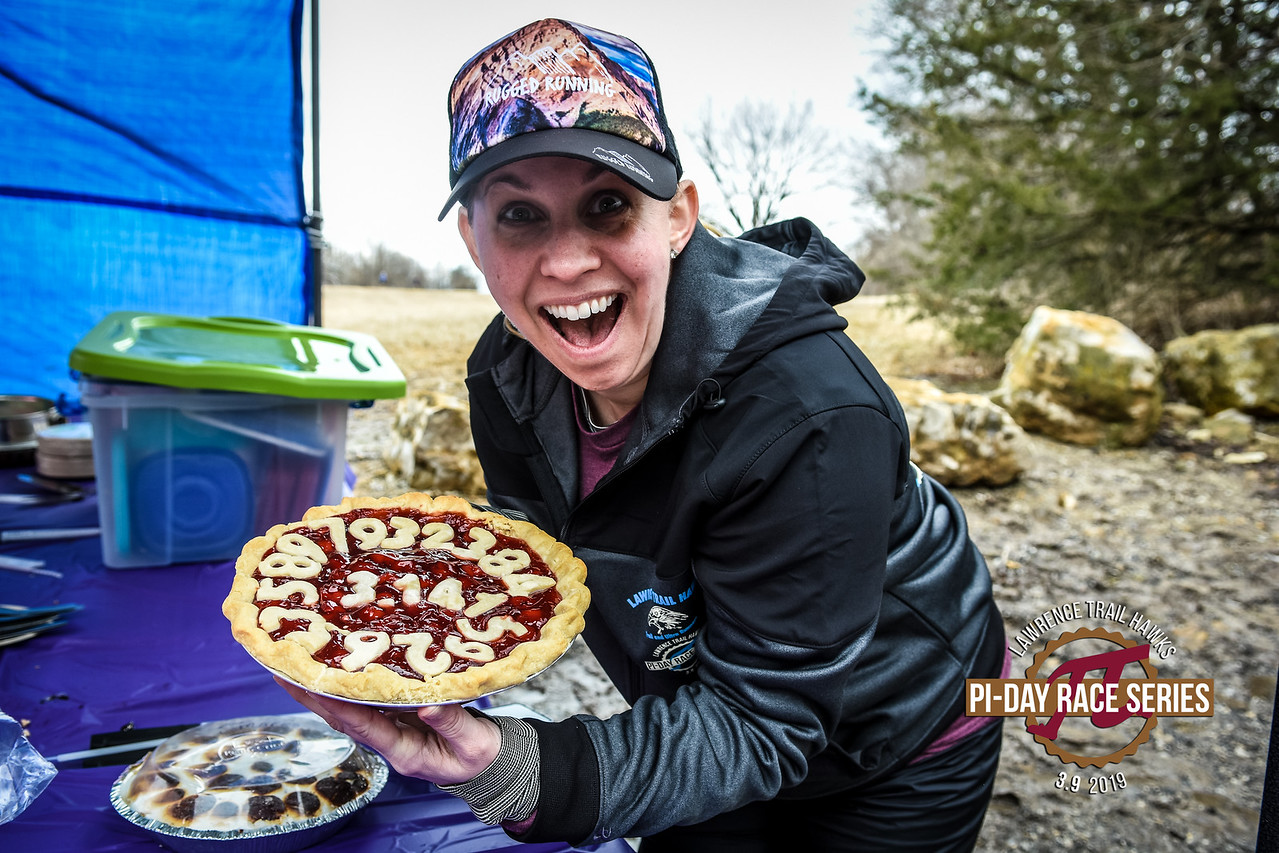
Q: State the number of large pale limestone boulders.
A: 4